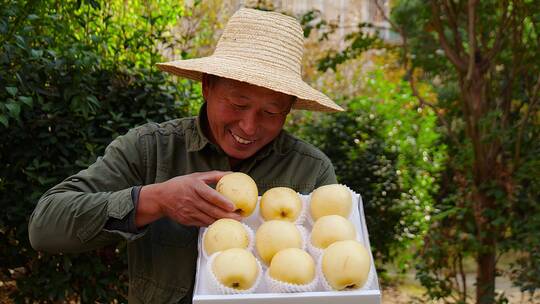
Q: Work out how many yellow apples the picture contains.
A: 9